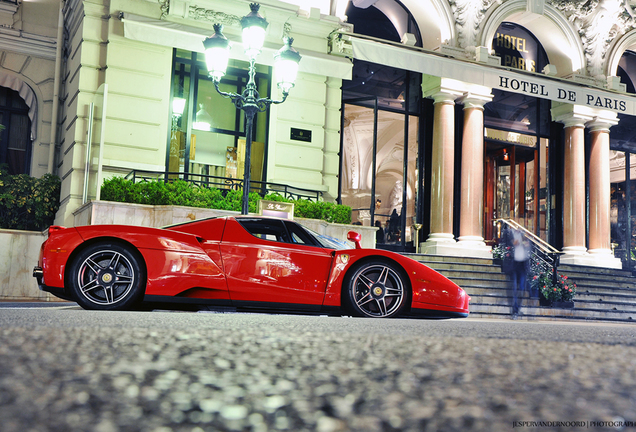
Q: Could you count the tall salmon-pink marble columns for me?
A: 4